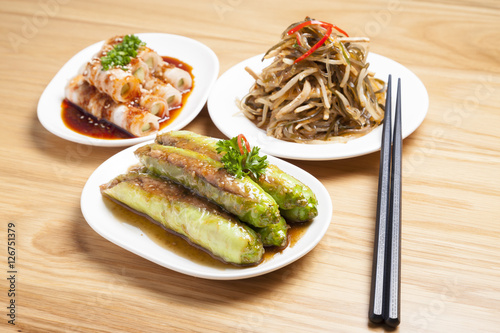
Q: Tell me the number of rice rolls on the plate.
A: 7